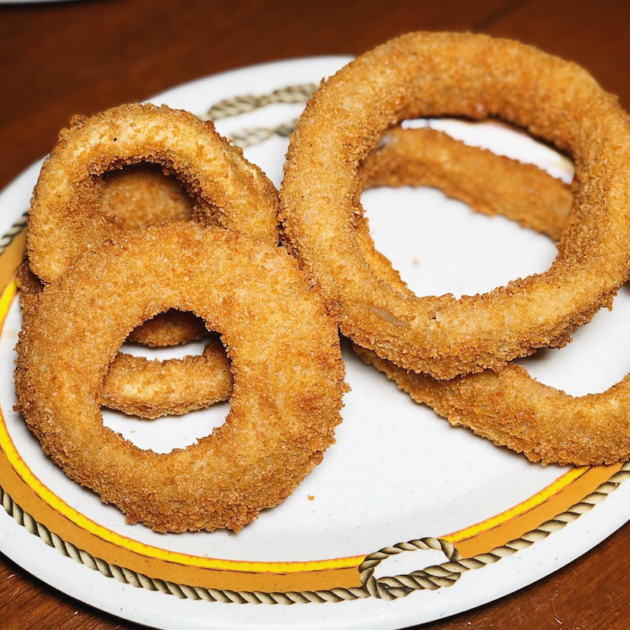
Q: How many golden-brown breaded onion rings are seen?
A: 5